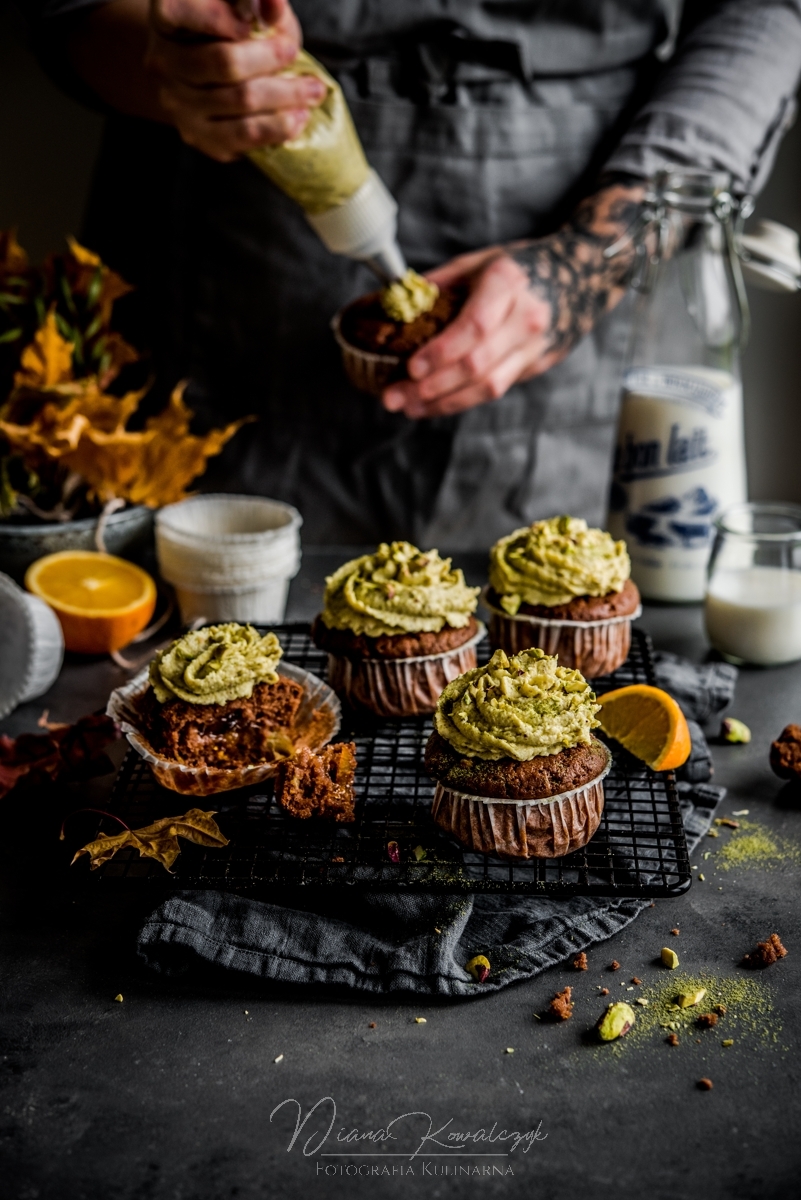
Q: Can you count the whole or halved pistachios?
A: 3